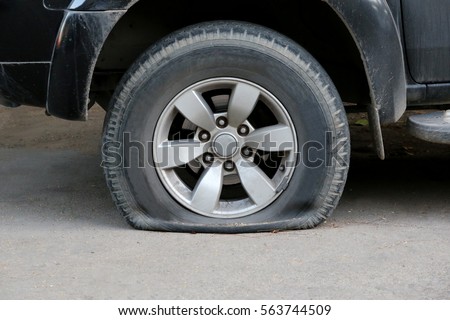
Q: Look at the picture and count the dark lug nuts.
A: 6